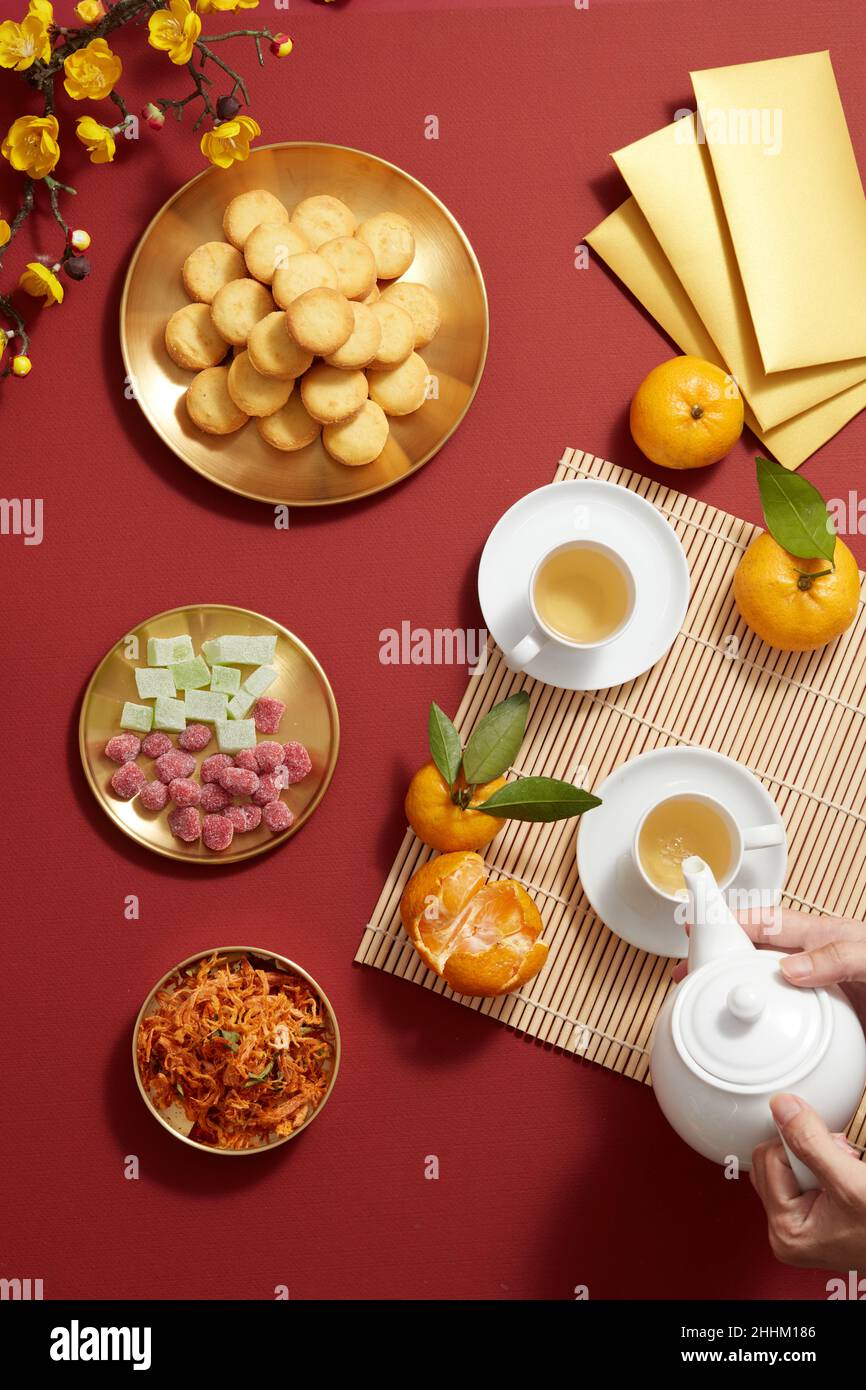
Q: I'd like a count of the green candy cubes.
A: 11